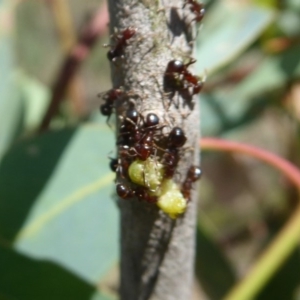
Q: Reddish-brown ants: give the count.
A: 10